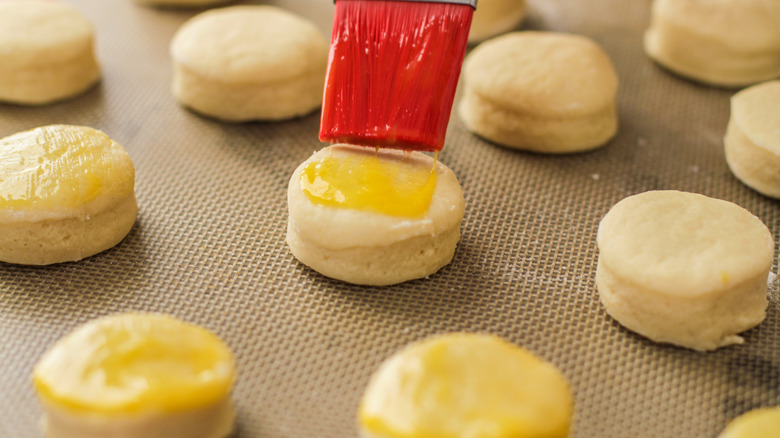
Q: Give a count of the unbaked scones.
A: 13